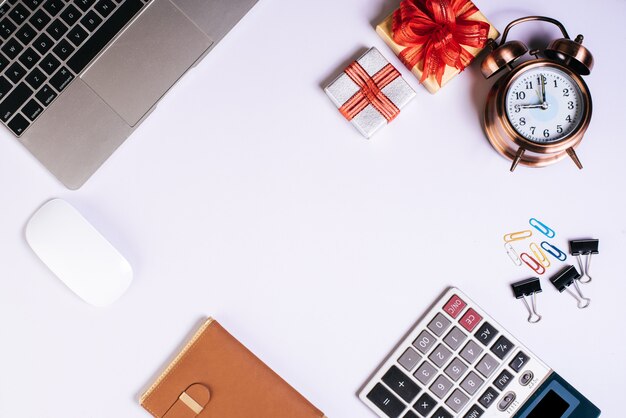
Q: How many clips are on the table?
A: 9